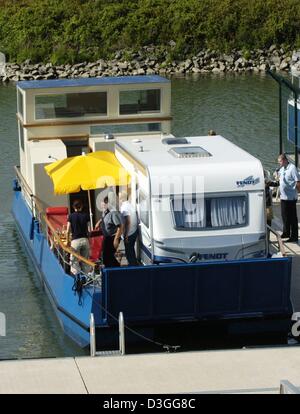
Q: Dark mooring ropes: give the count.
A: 1